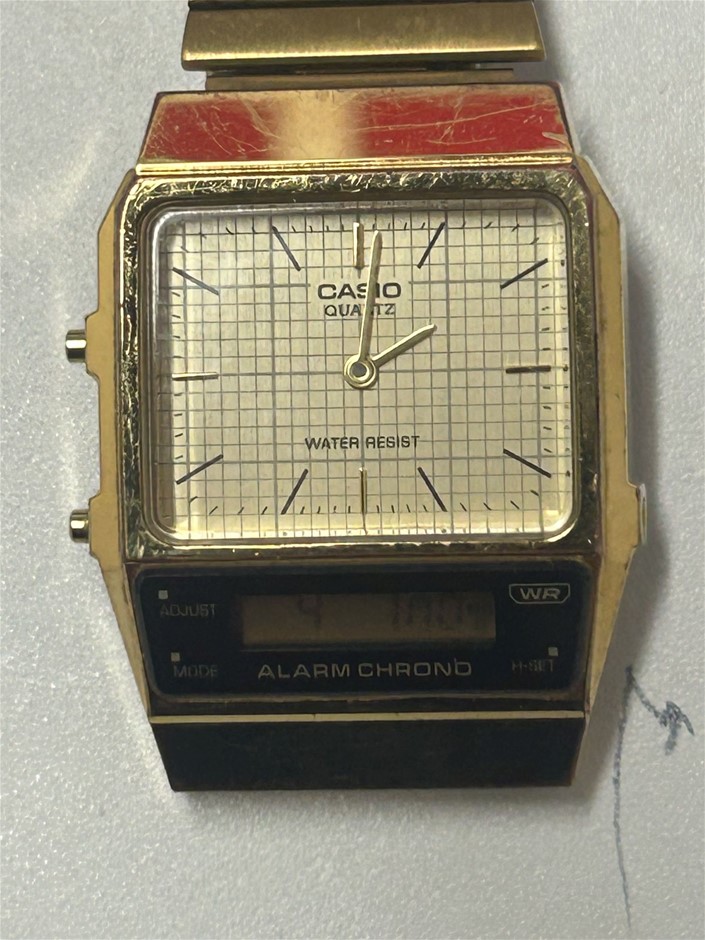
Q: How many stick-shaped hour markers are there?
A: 12